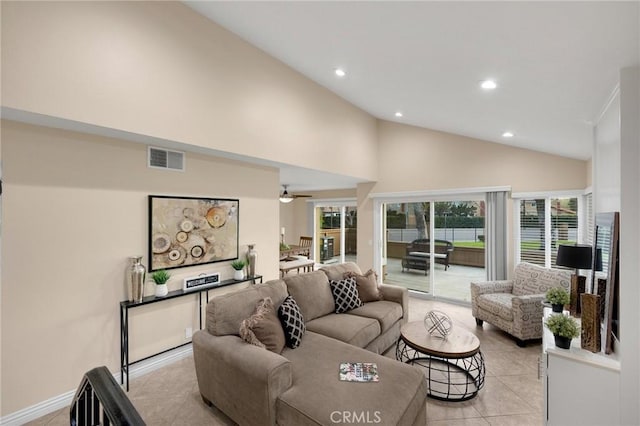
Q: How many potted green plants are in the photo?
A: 4